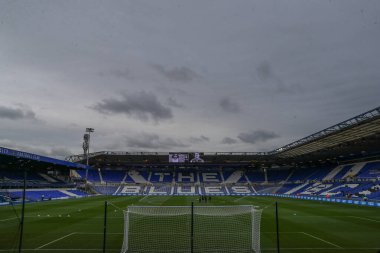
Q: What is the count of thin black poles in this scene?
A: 4